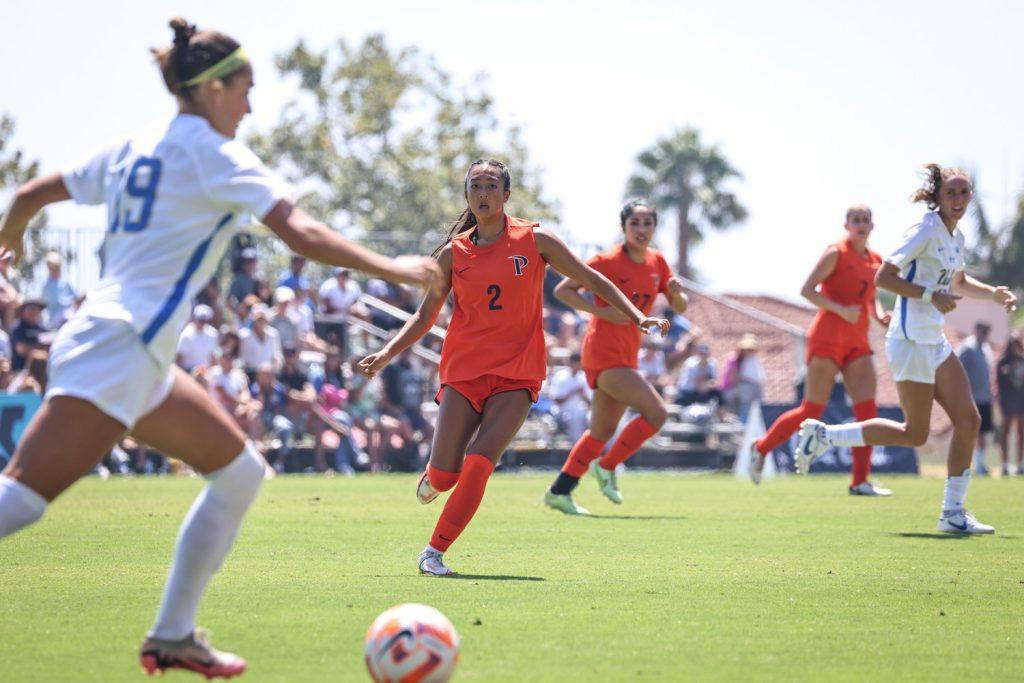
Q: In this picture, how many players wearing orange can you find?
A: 3